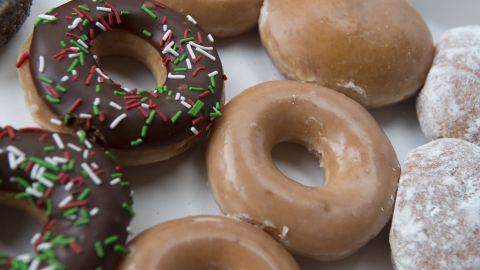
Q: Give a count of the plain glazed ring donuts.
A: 2